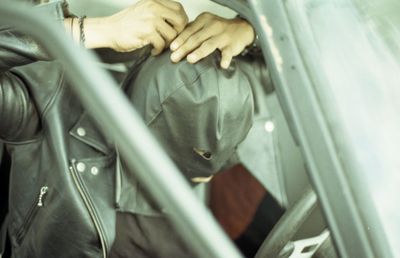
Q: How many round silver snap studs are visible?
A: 4